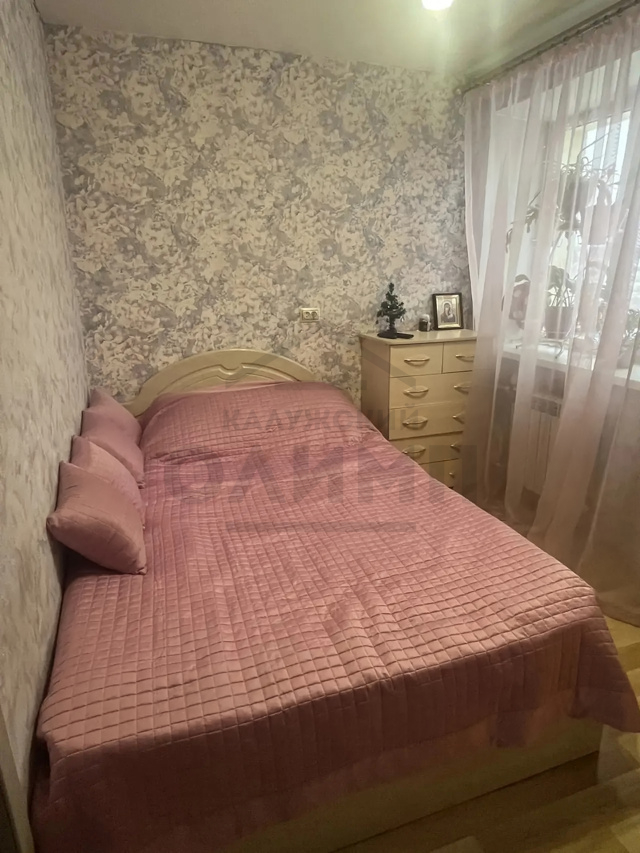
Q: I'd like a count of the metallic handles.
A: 9